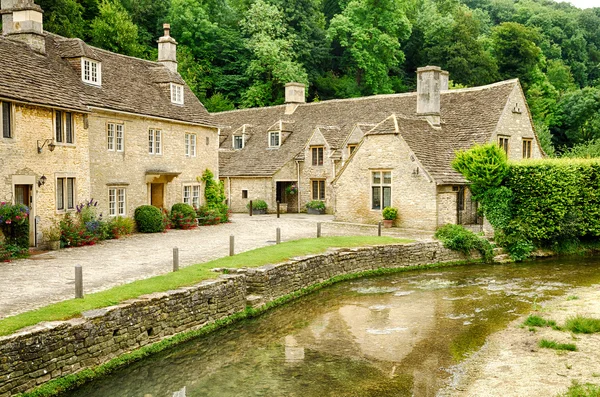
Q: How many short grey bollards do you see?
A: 6